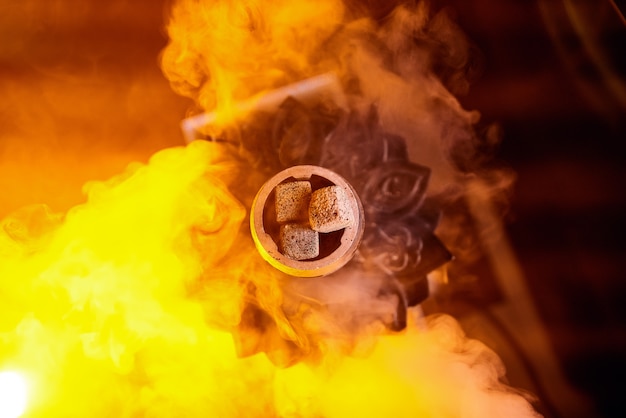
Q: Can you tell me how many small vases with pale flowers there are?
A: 0